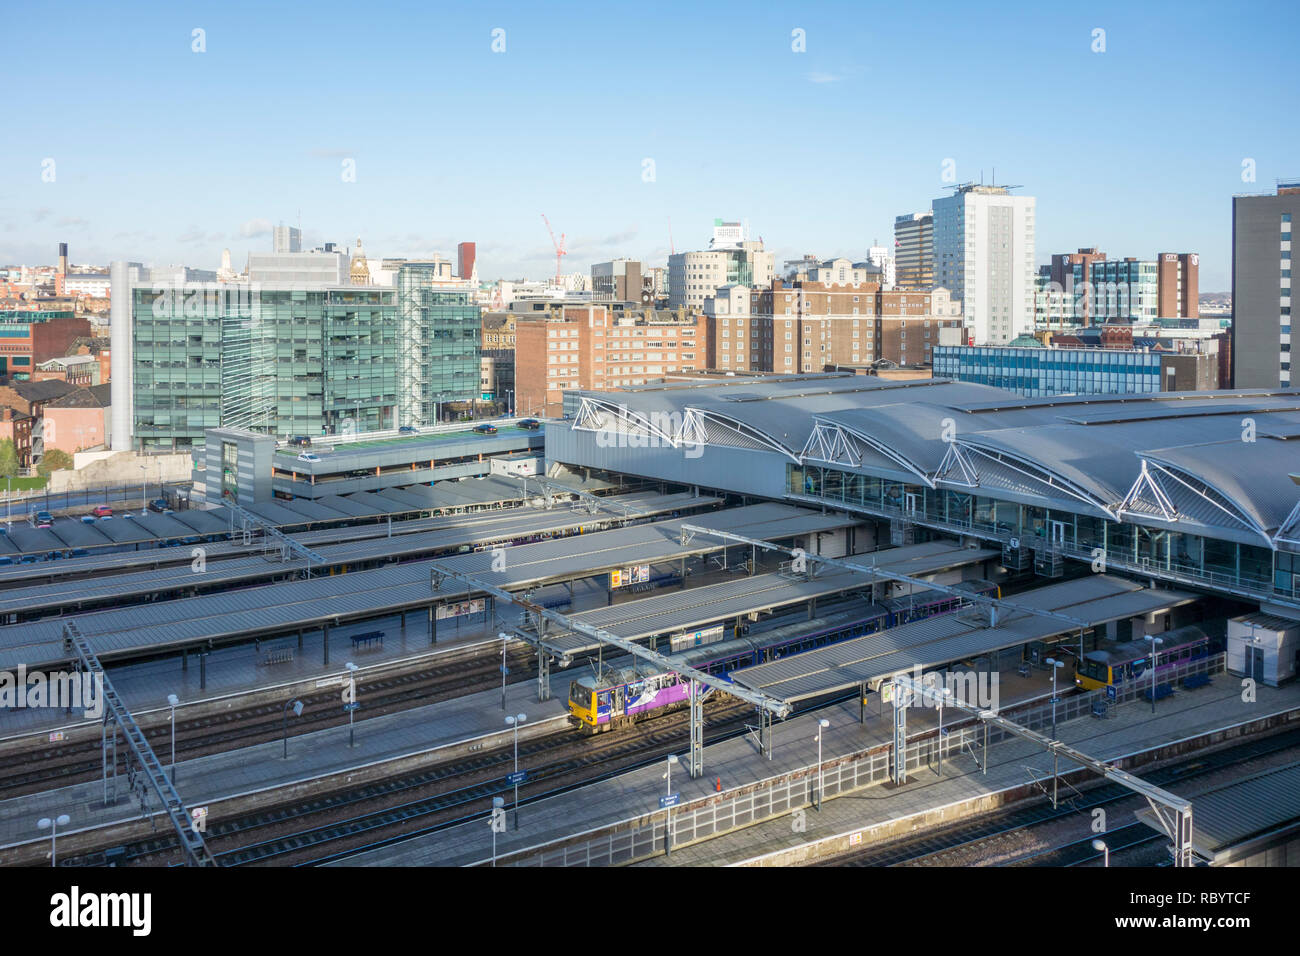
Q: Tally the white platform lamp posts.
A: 13